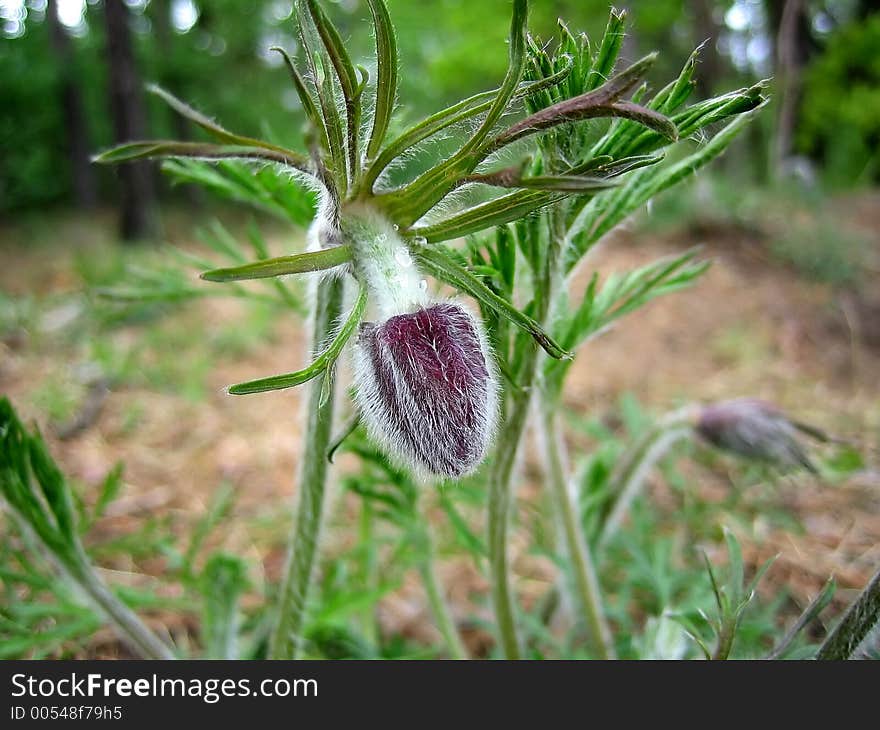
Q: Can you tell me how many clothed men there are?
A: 0